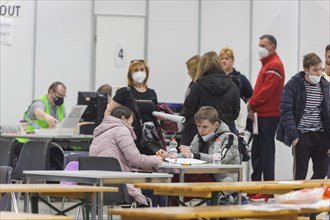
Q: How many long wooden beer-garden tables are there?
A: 4